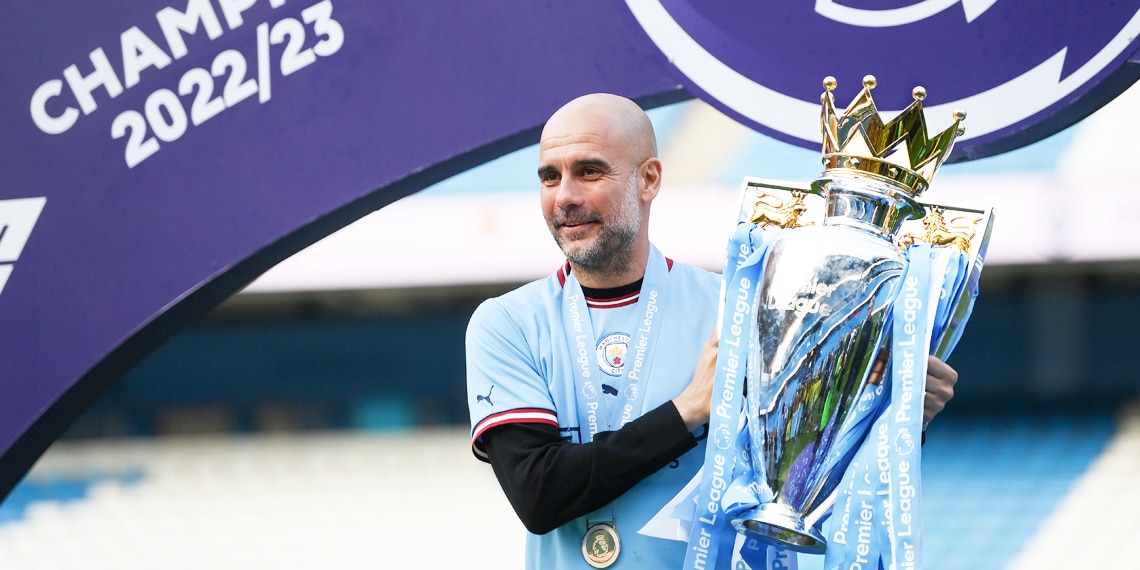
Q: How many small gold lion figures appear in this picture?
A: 2